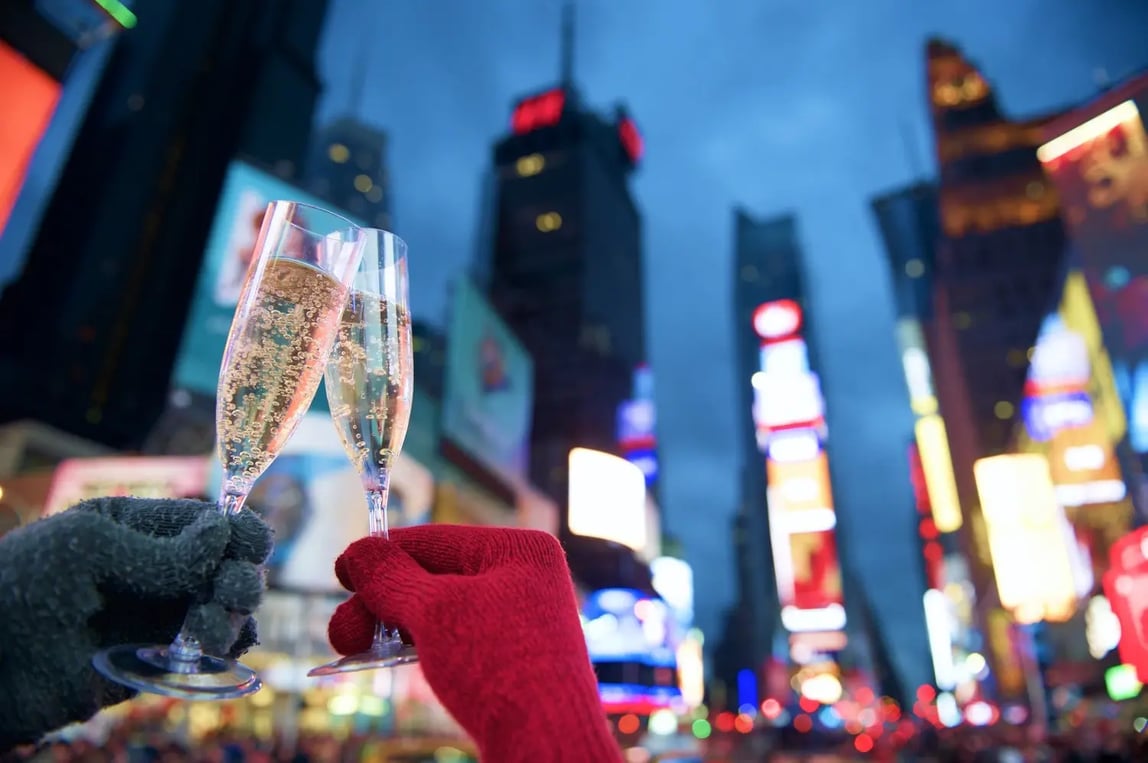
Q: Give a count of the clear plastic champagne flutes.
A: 2